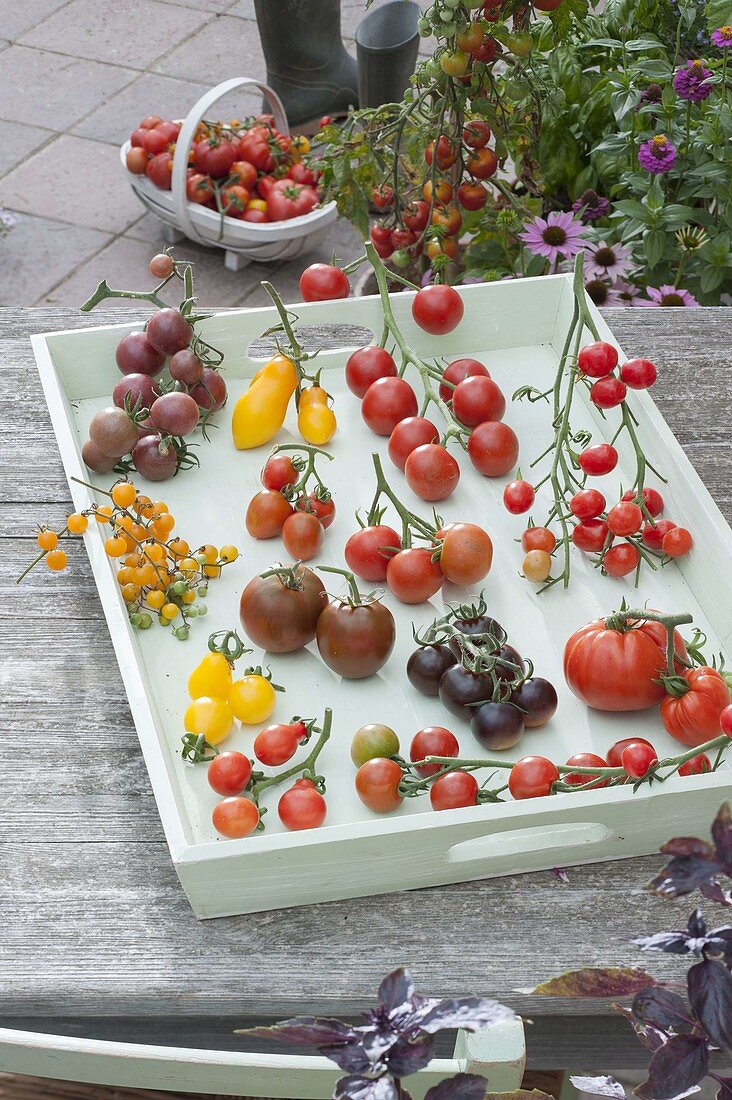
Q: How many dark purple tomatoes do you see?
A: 6